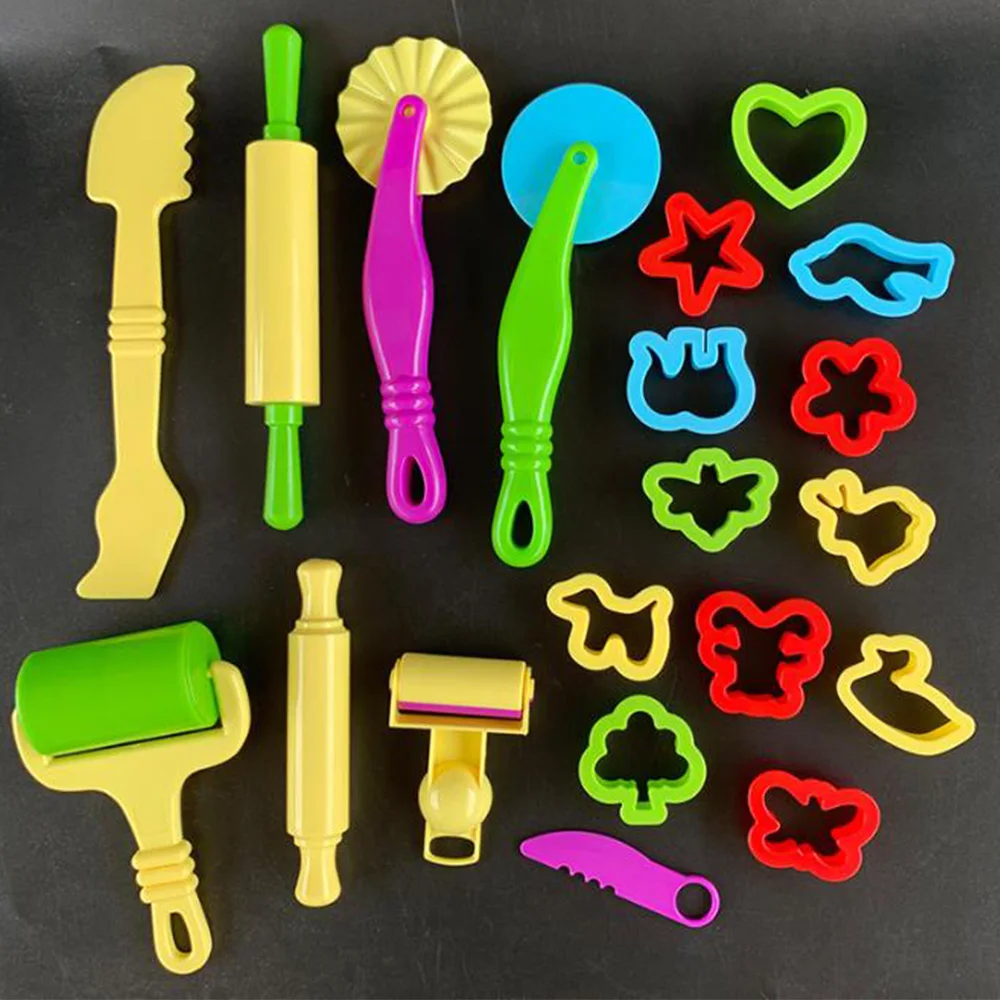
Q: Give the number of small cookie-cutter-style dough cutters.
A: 12